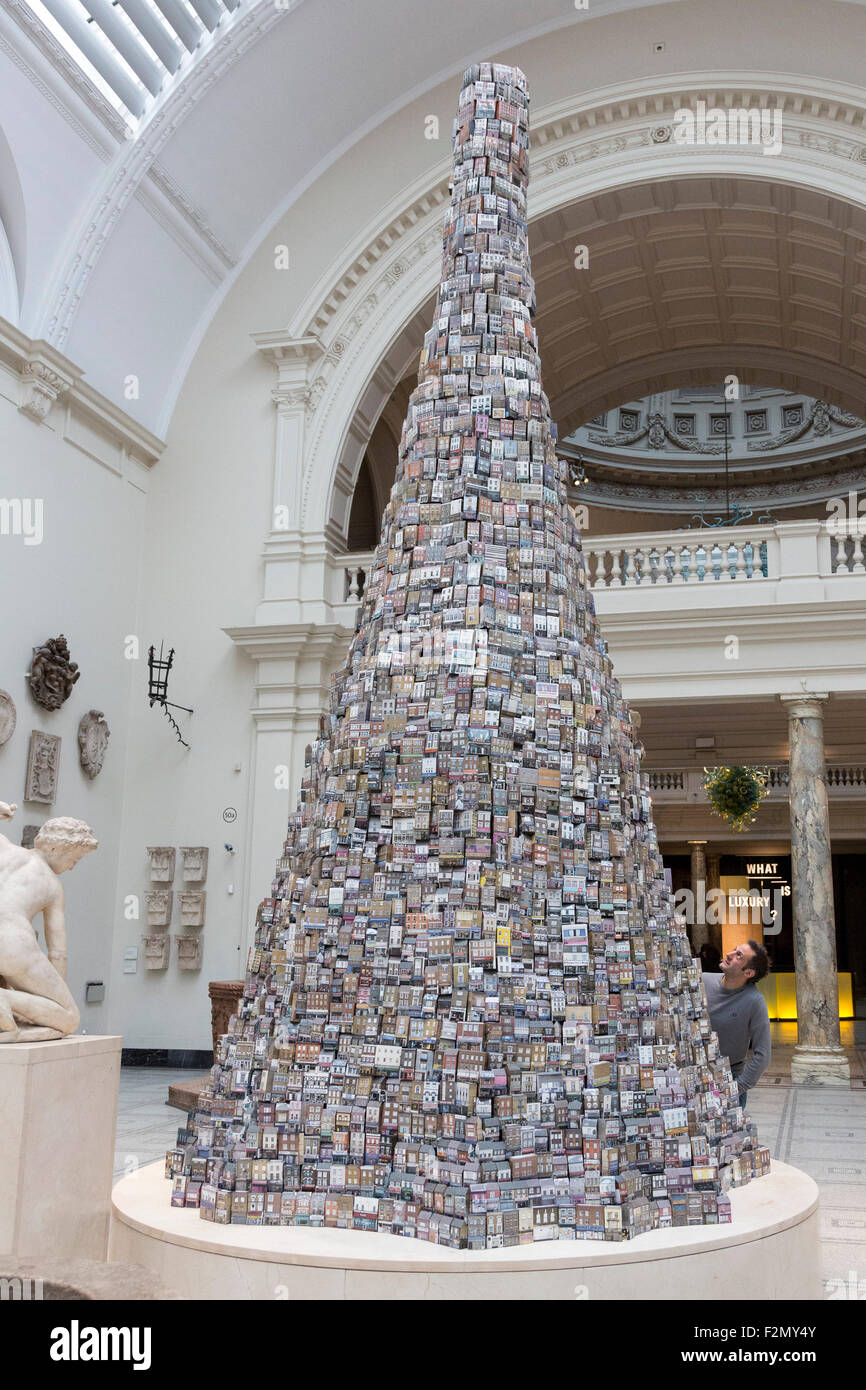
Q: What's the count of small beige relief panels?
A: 6